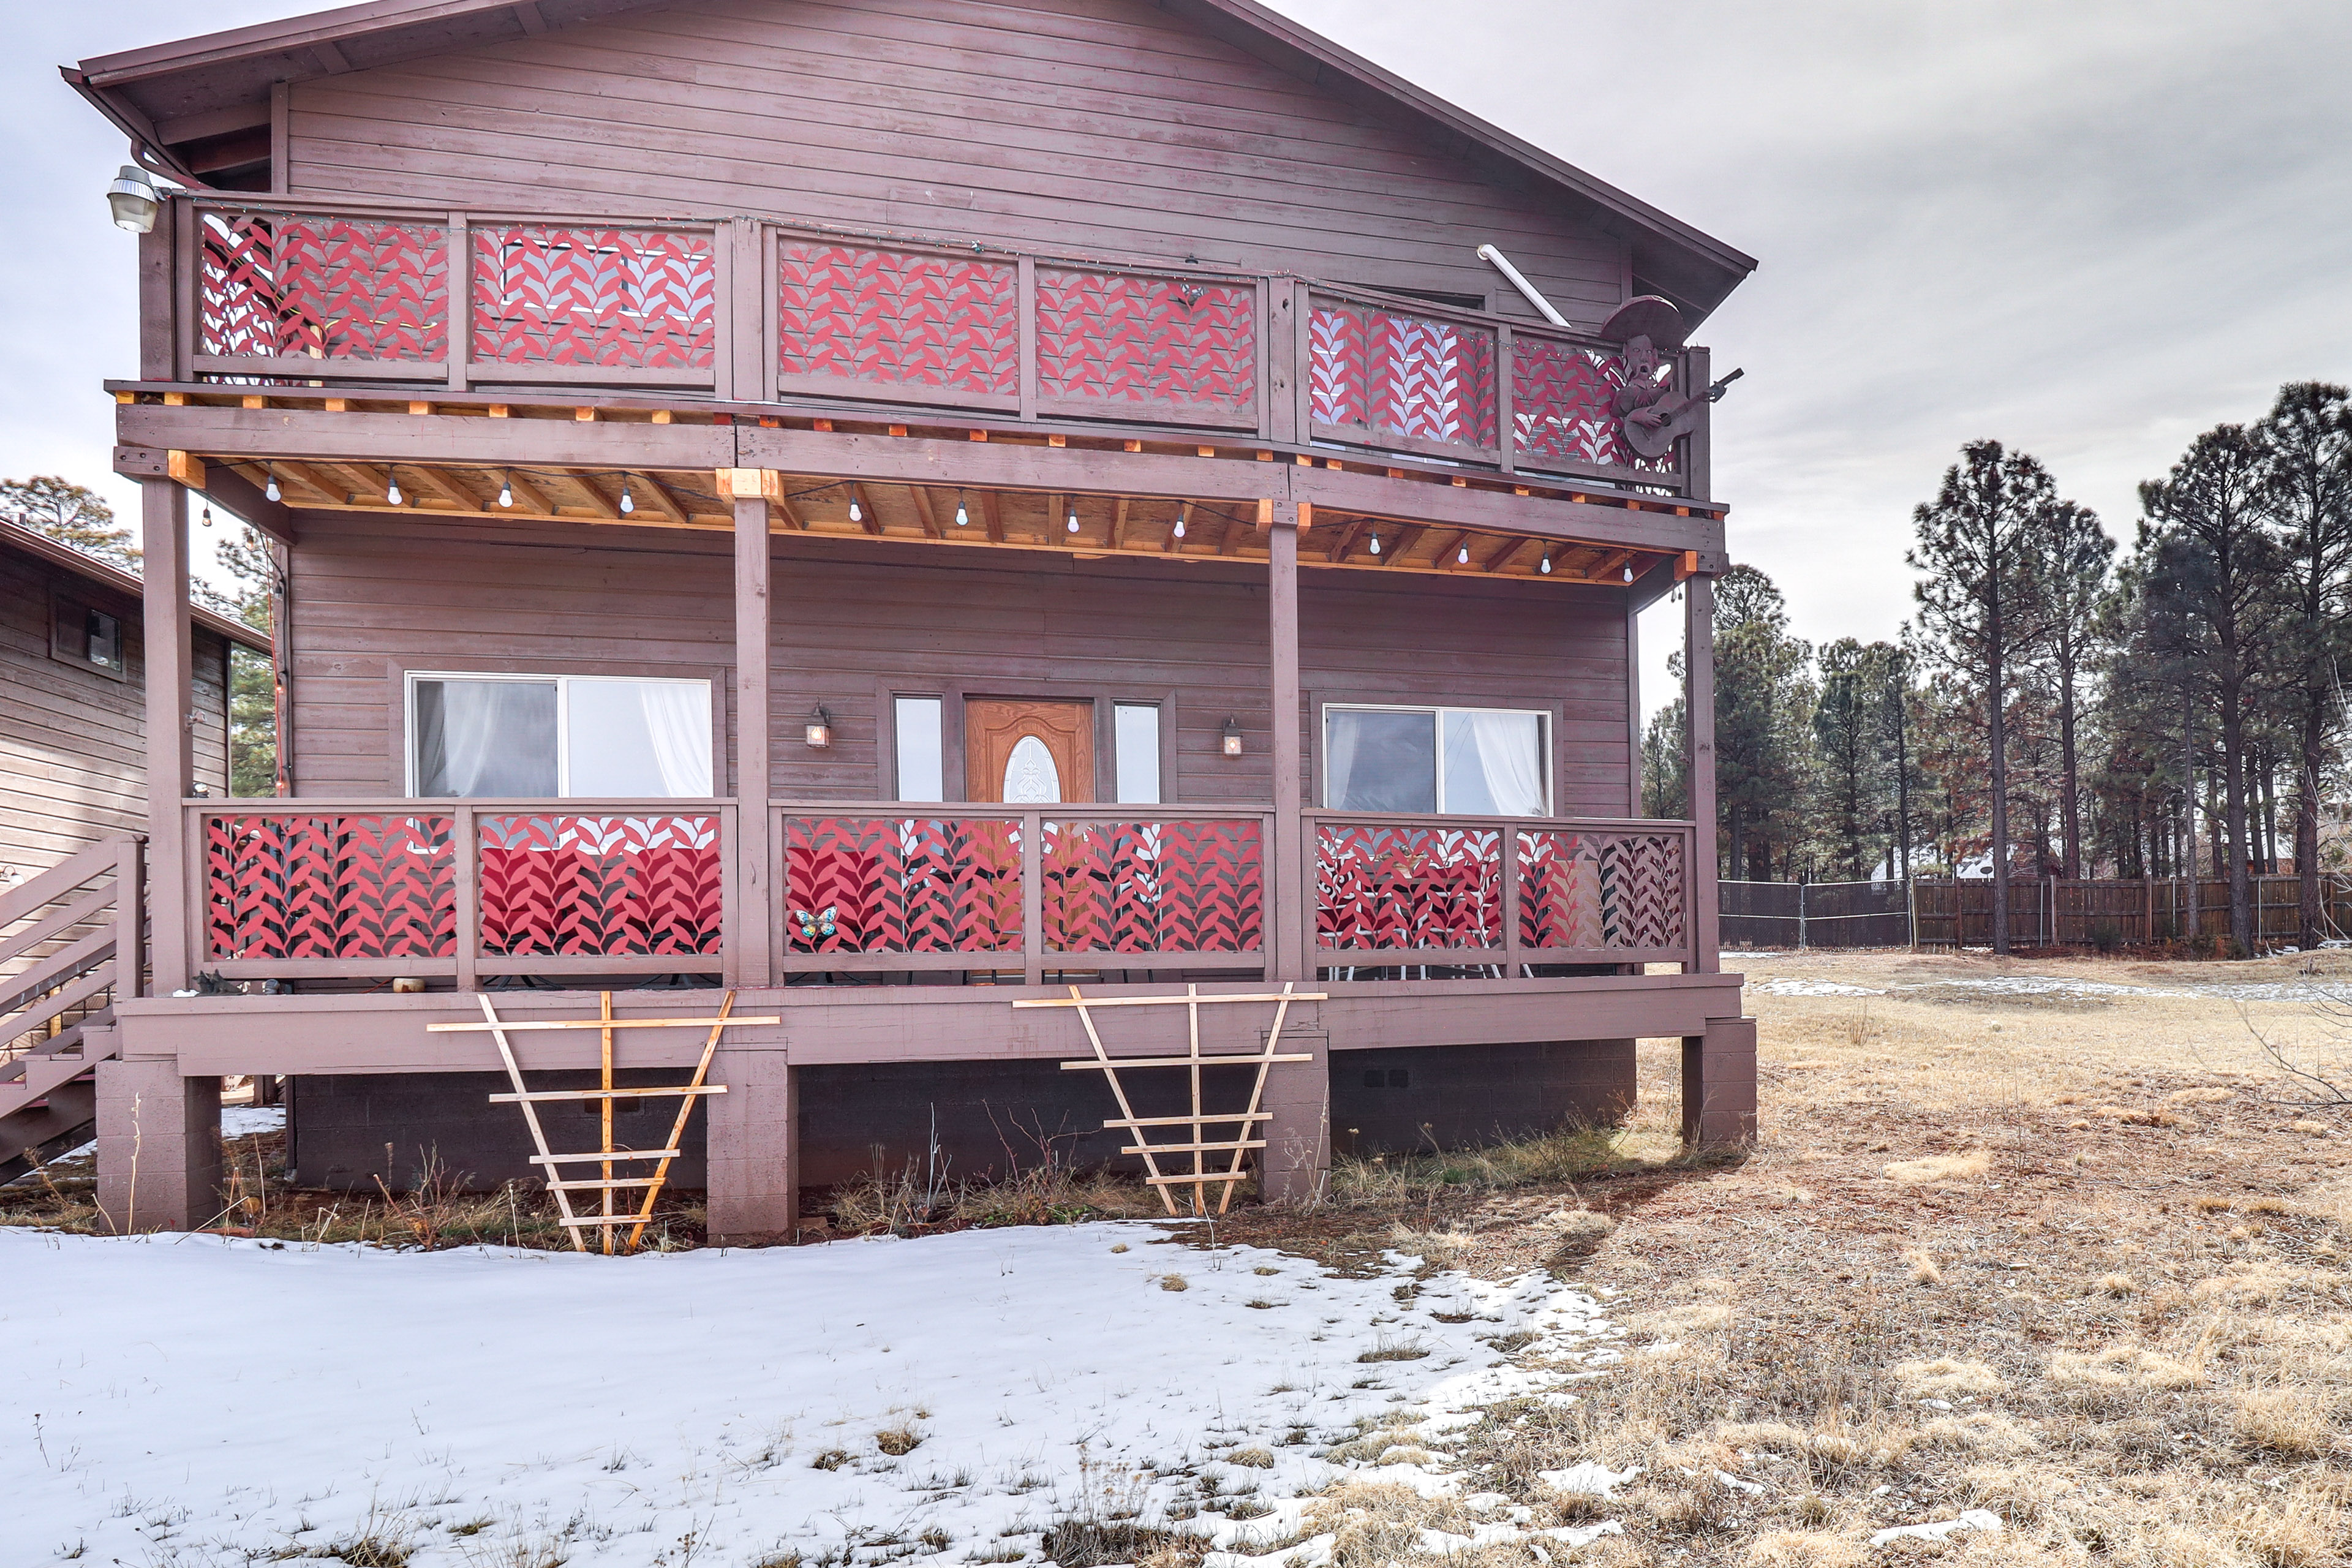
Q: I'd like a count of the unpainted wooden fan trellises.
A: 2